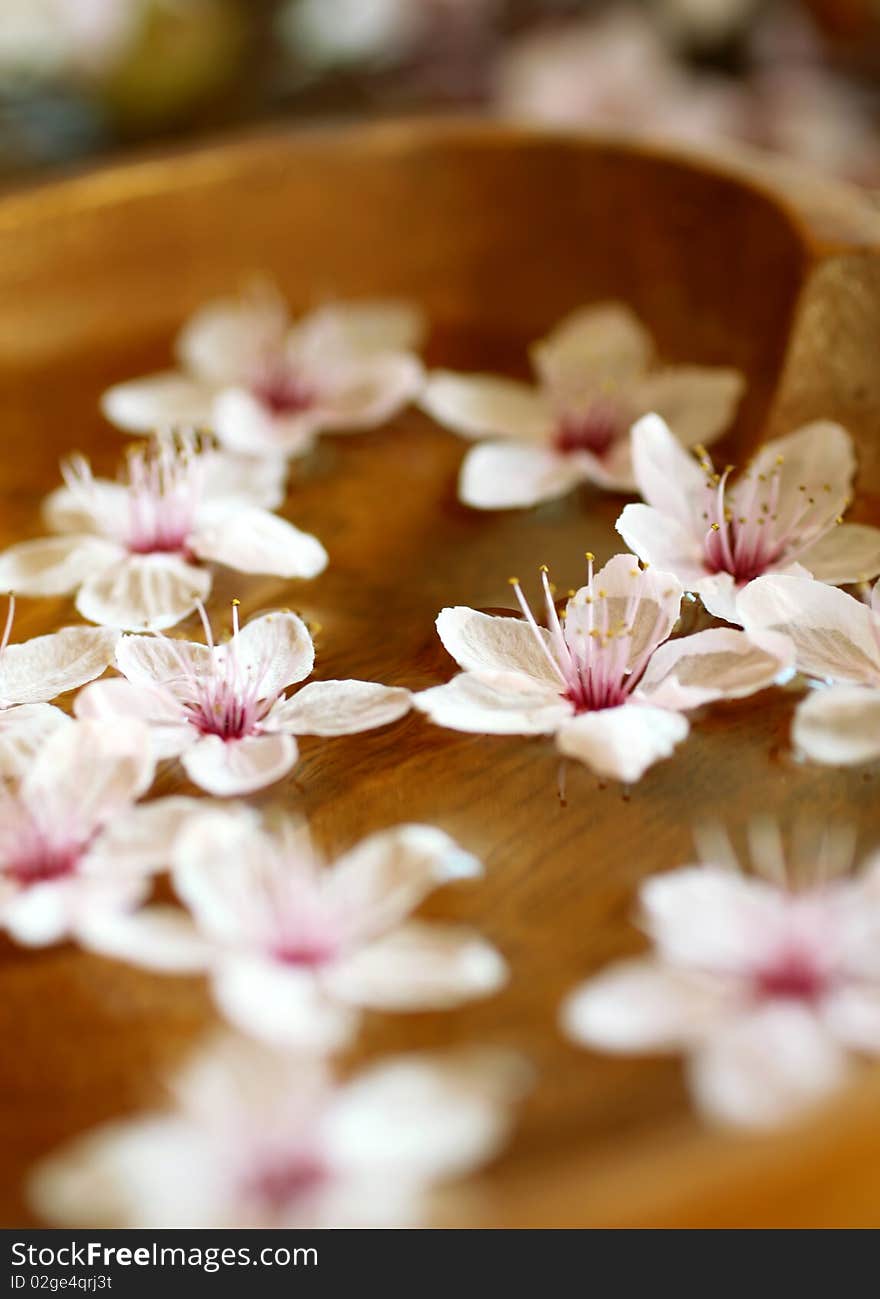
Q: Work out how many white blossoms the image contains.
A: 12